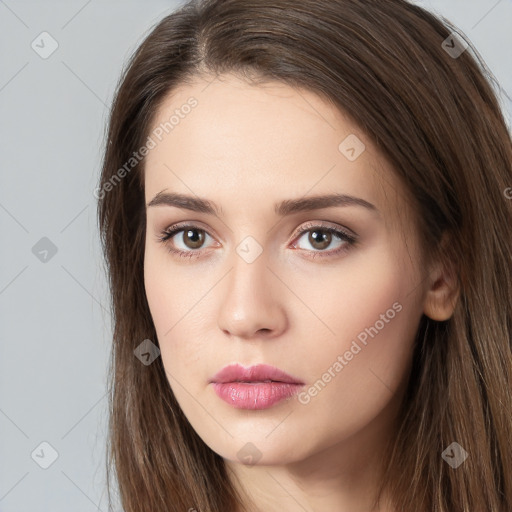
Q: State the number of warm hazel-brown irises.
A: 2